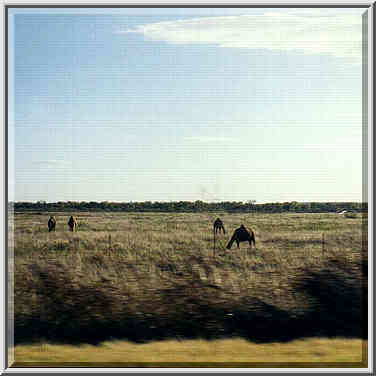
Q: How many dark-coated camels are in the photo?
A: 4